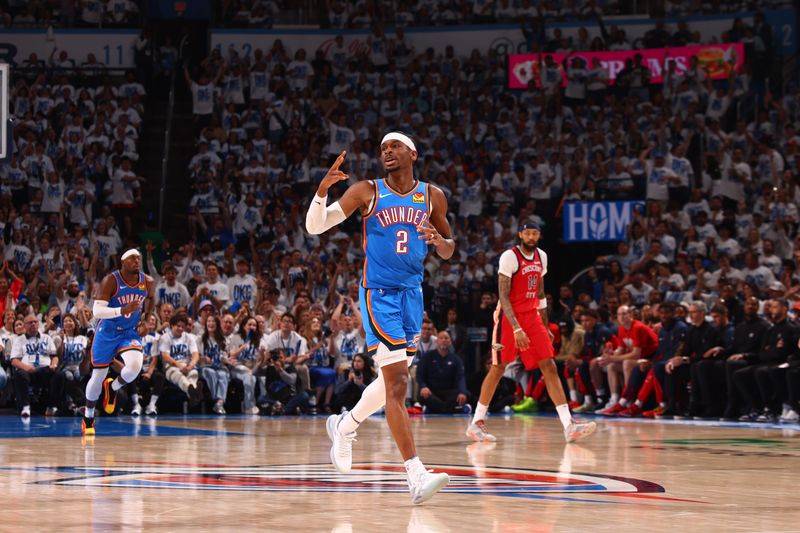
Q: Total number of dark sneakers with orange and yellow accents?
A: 2